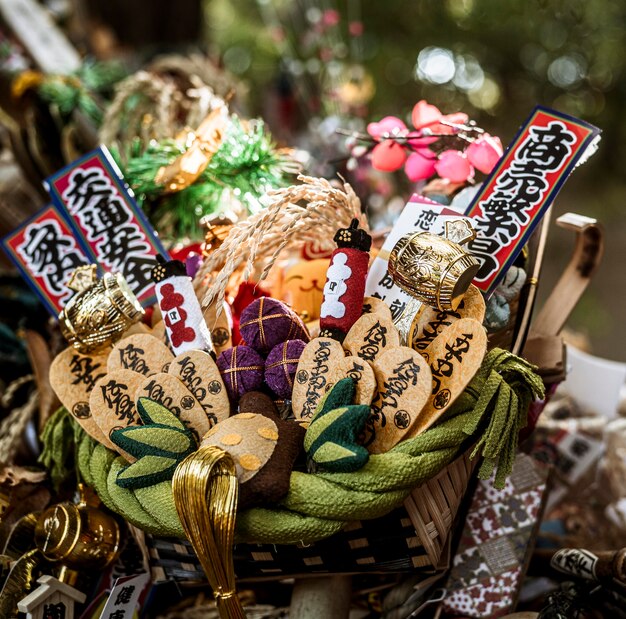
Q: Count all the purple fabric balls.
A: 3